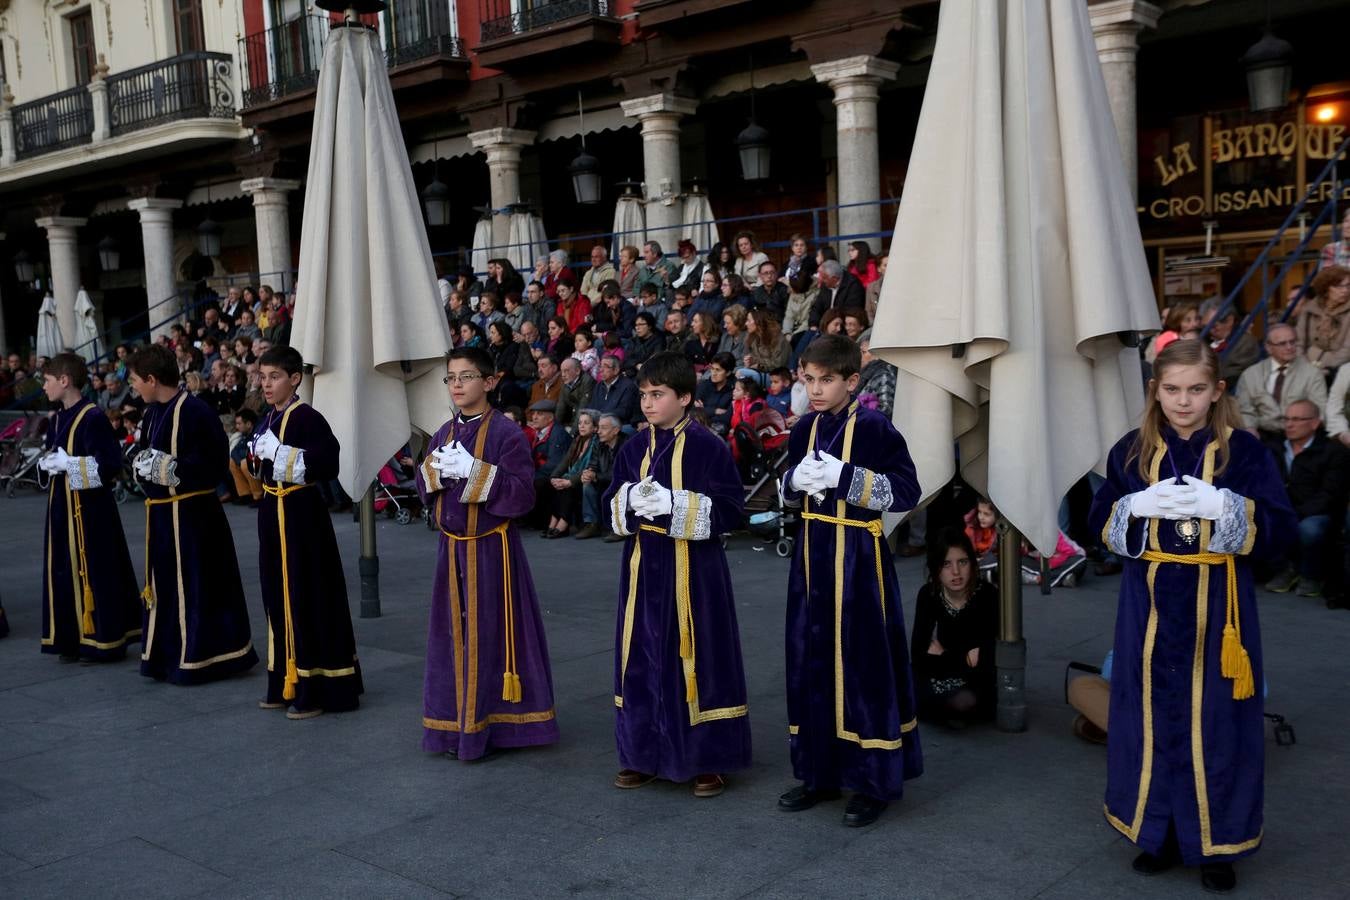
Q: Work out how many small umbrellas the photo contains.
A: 6